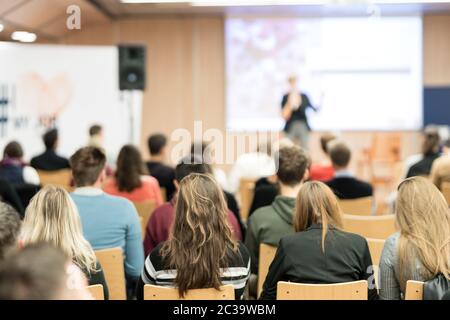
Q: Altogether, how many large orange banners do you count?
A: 0